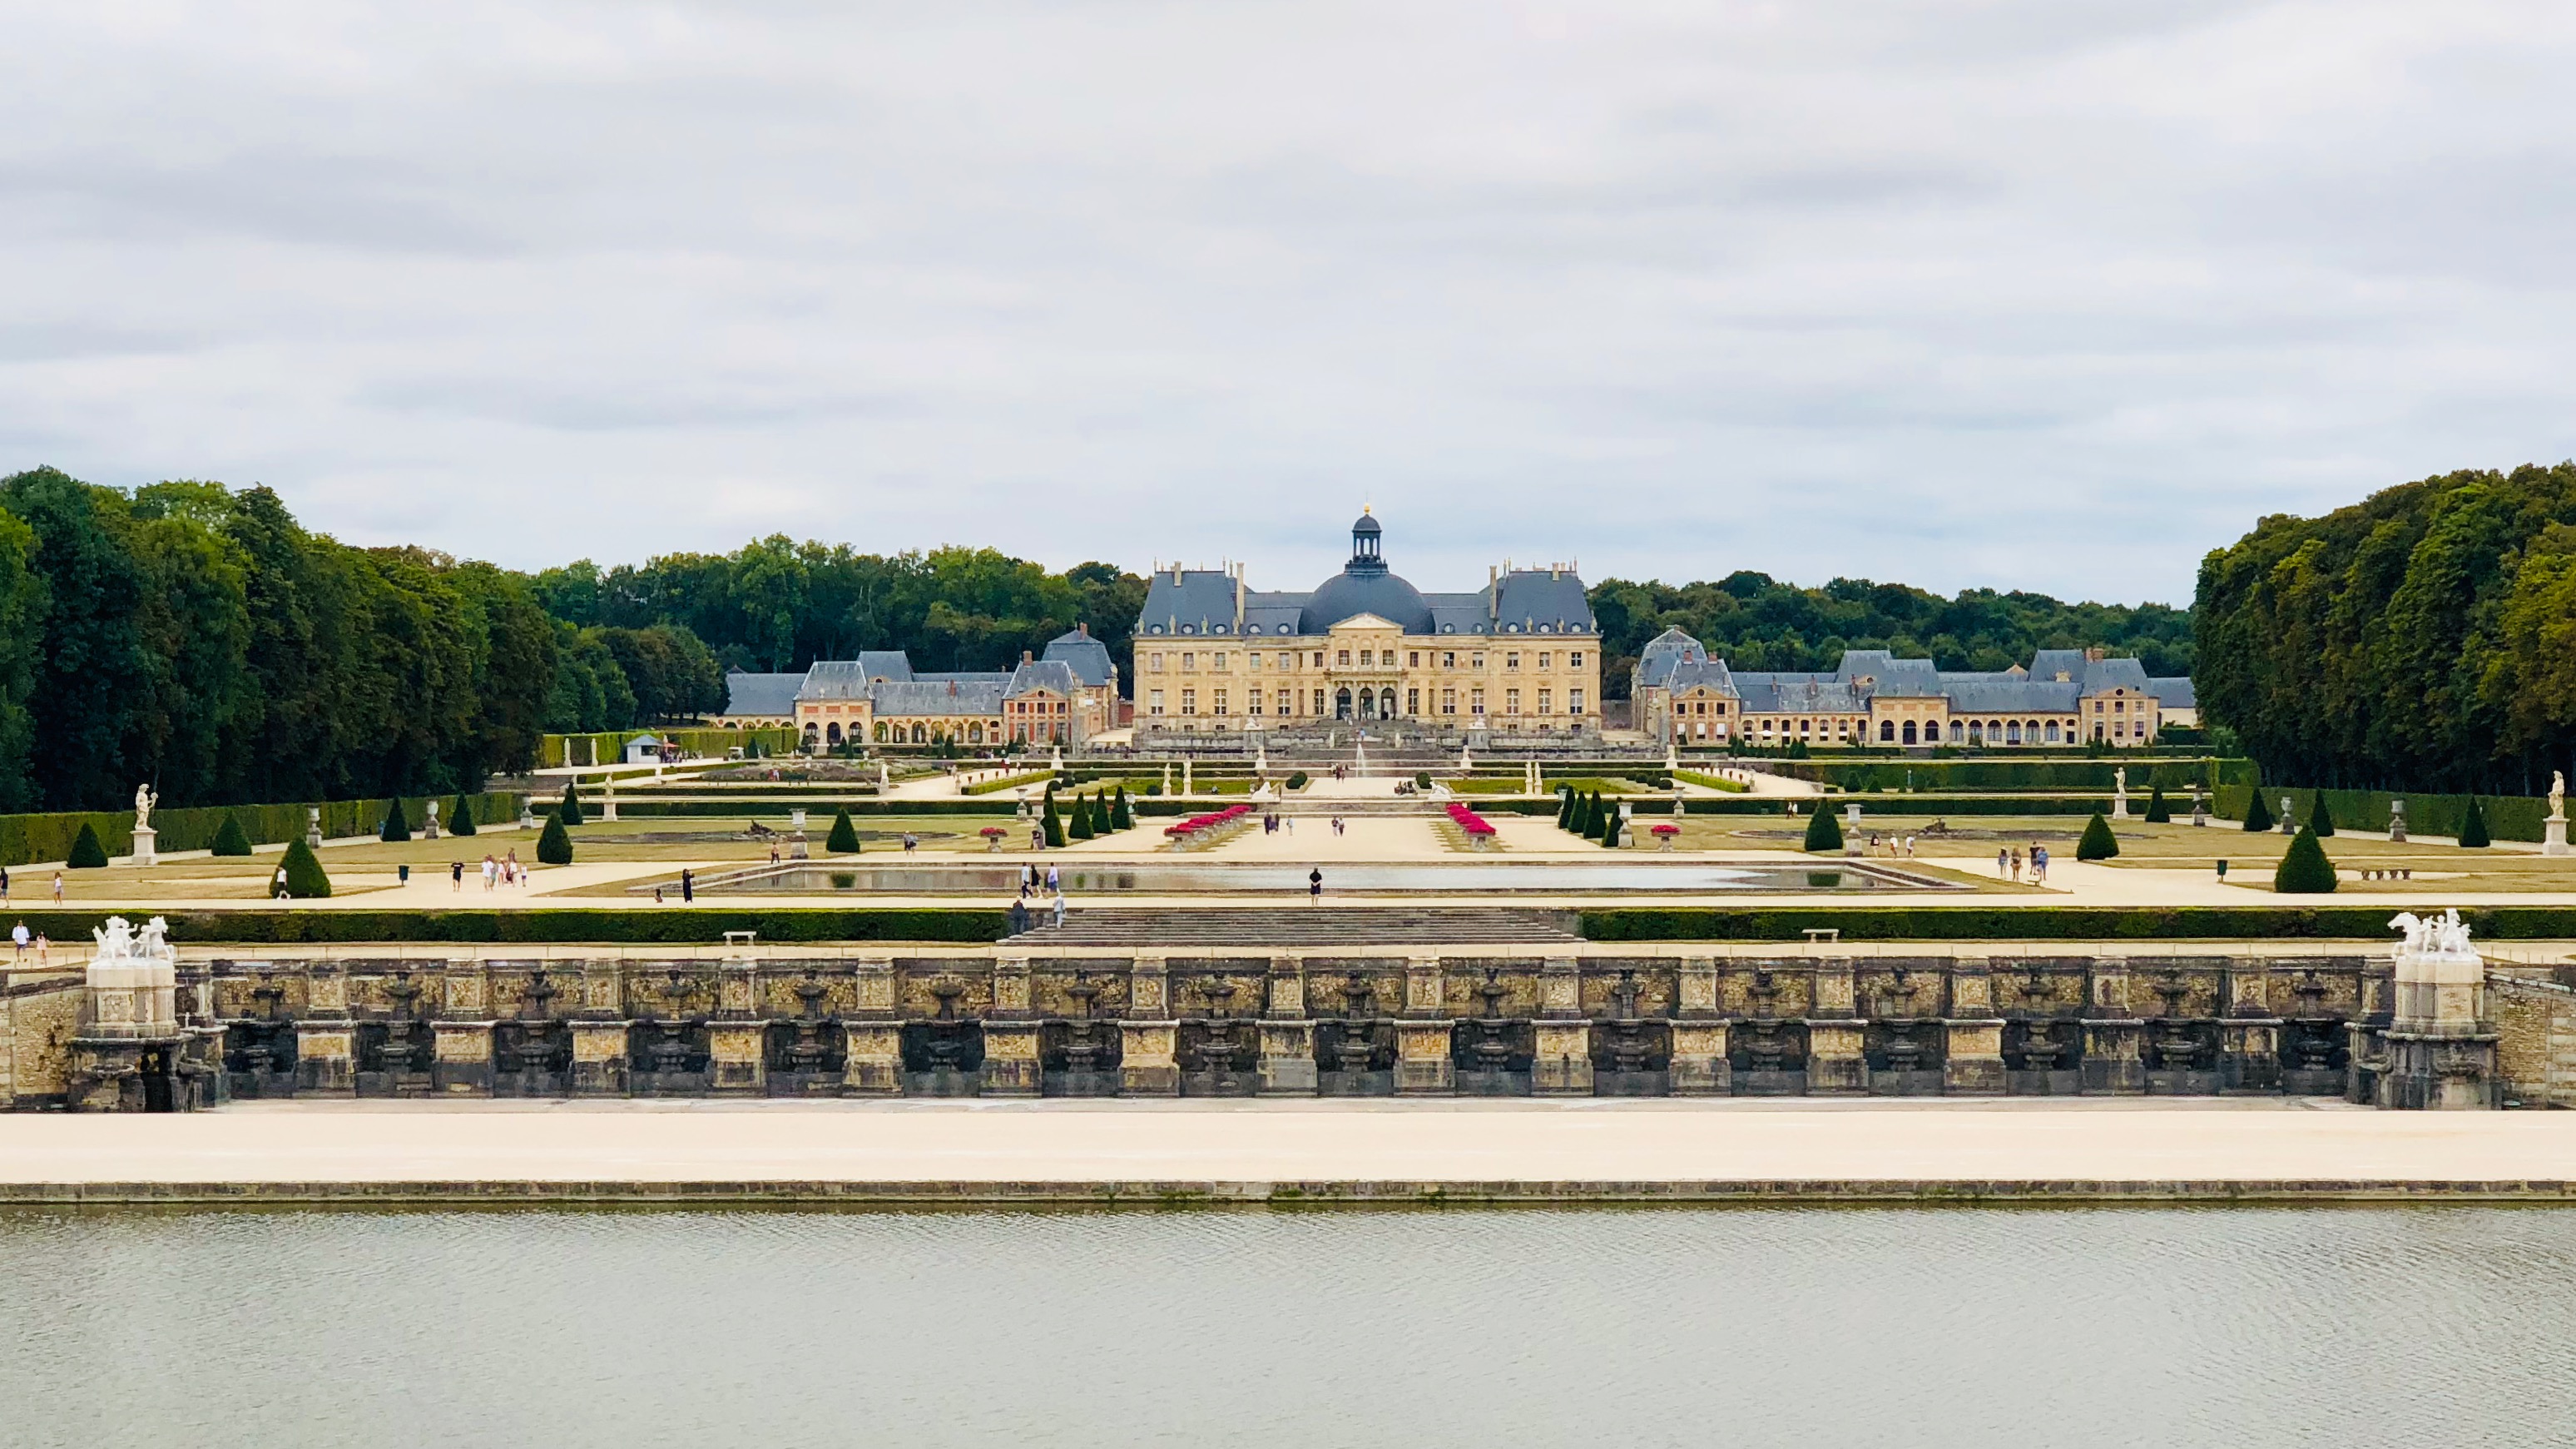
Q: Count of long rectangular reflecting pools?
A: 1